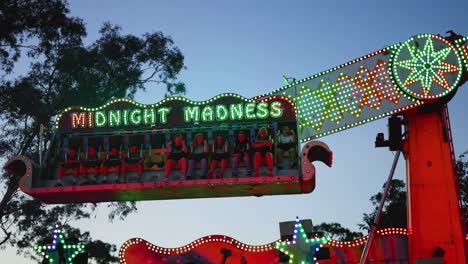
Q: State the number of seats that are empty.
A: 1